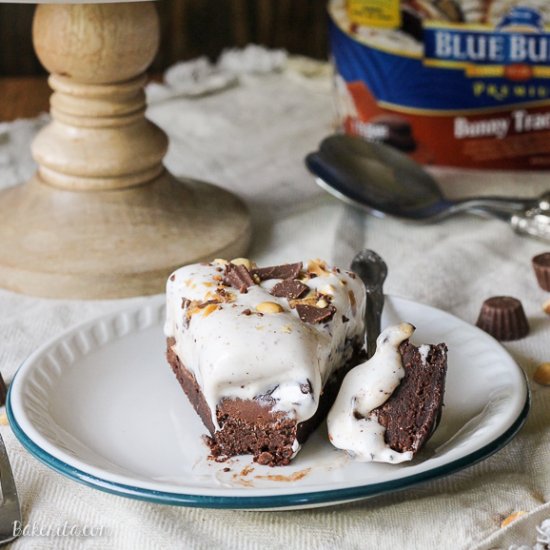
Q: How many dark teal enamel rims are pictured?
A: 1